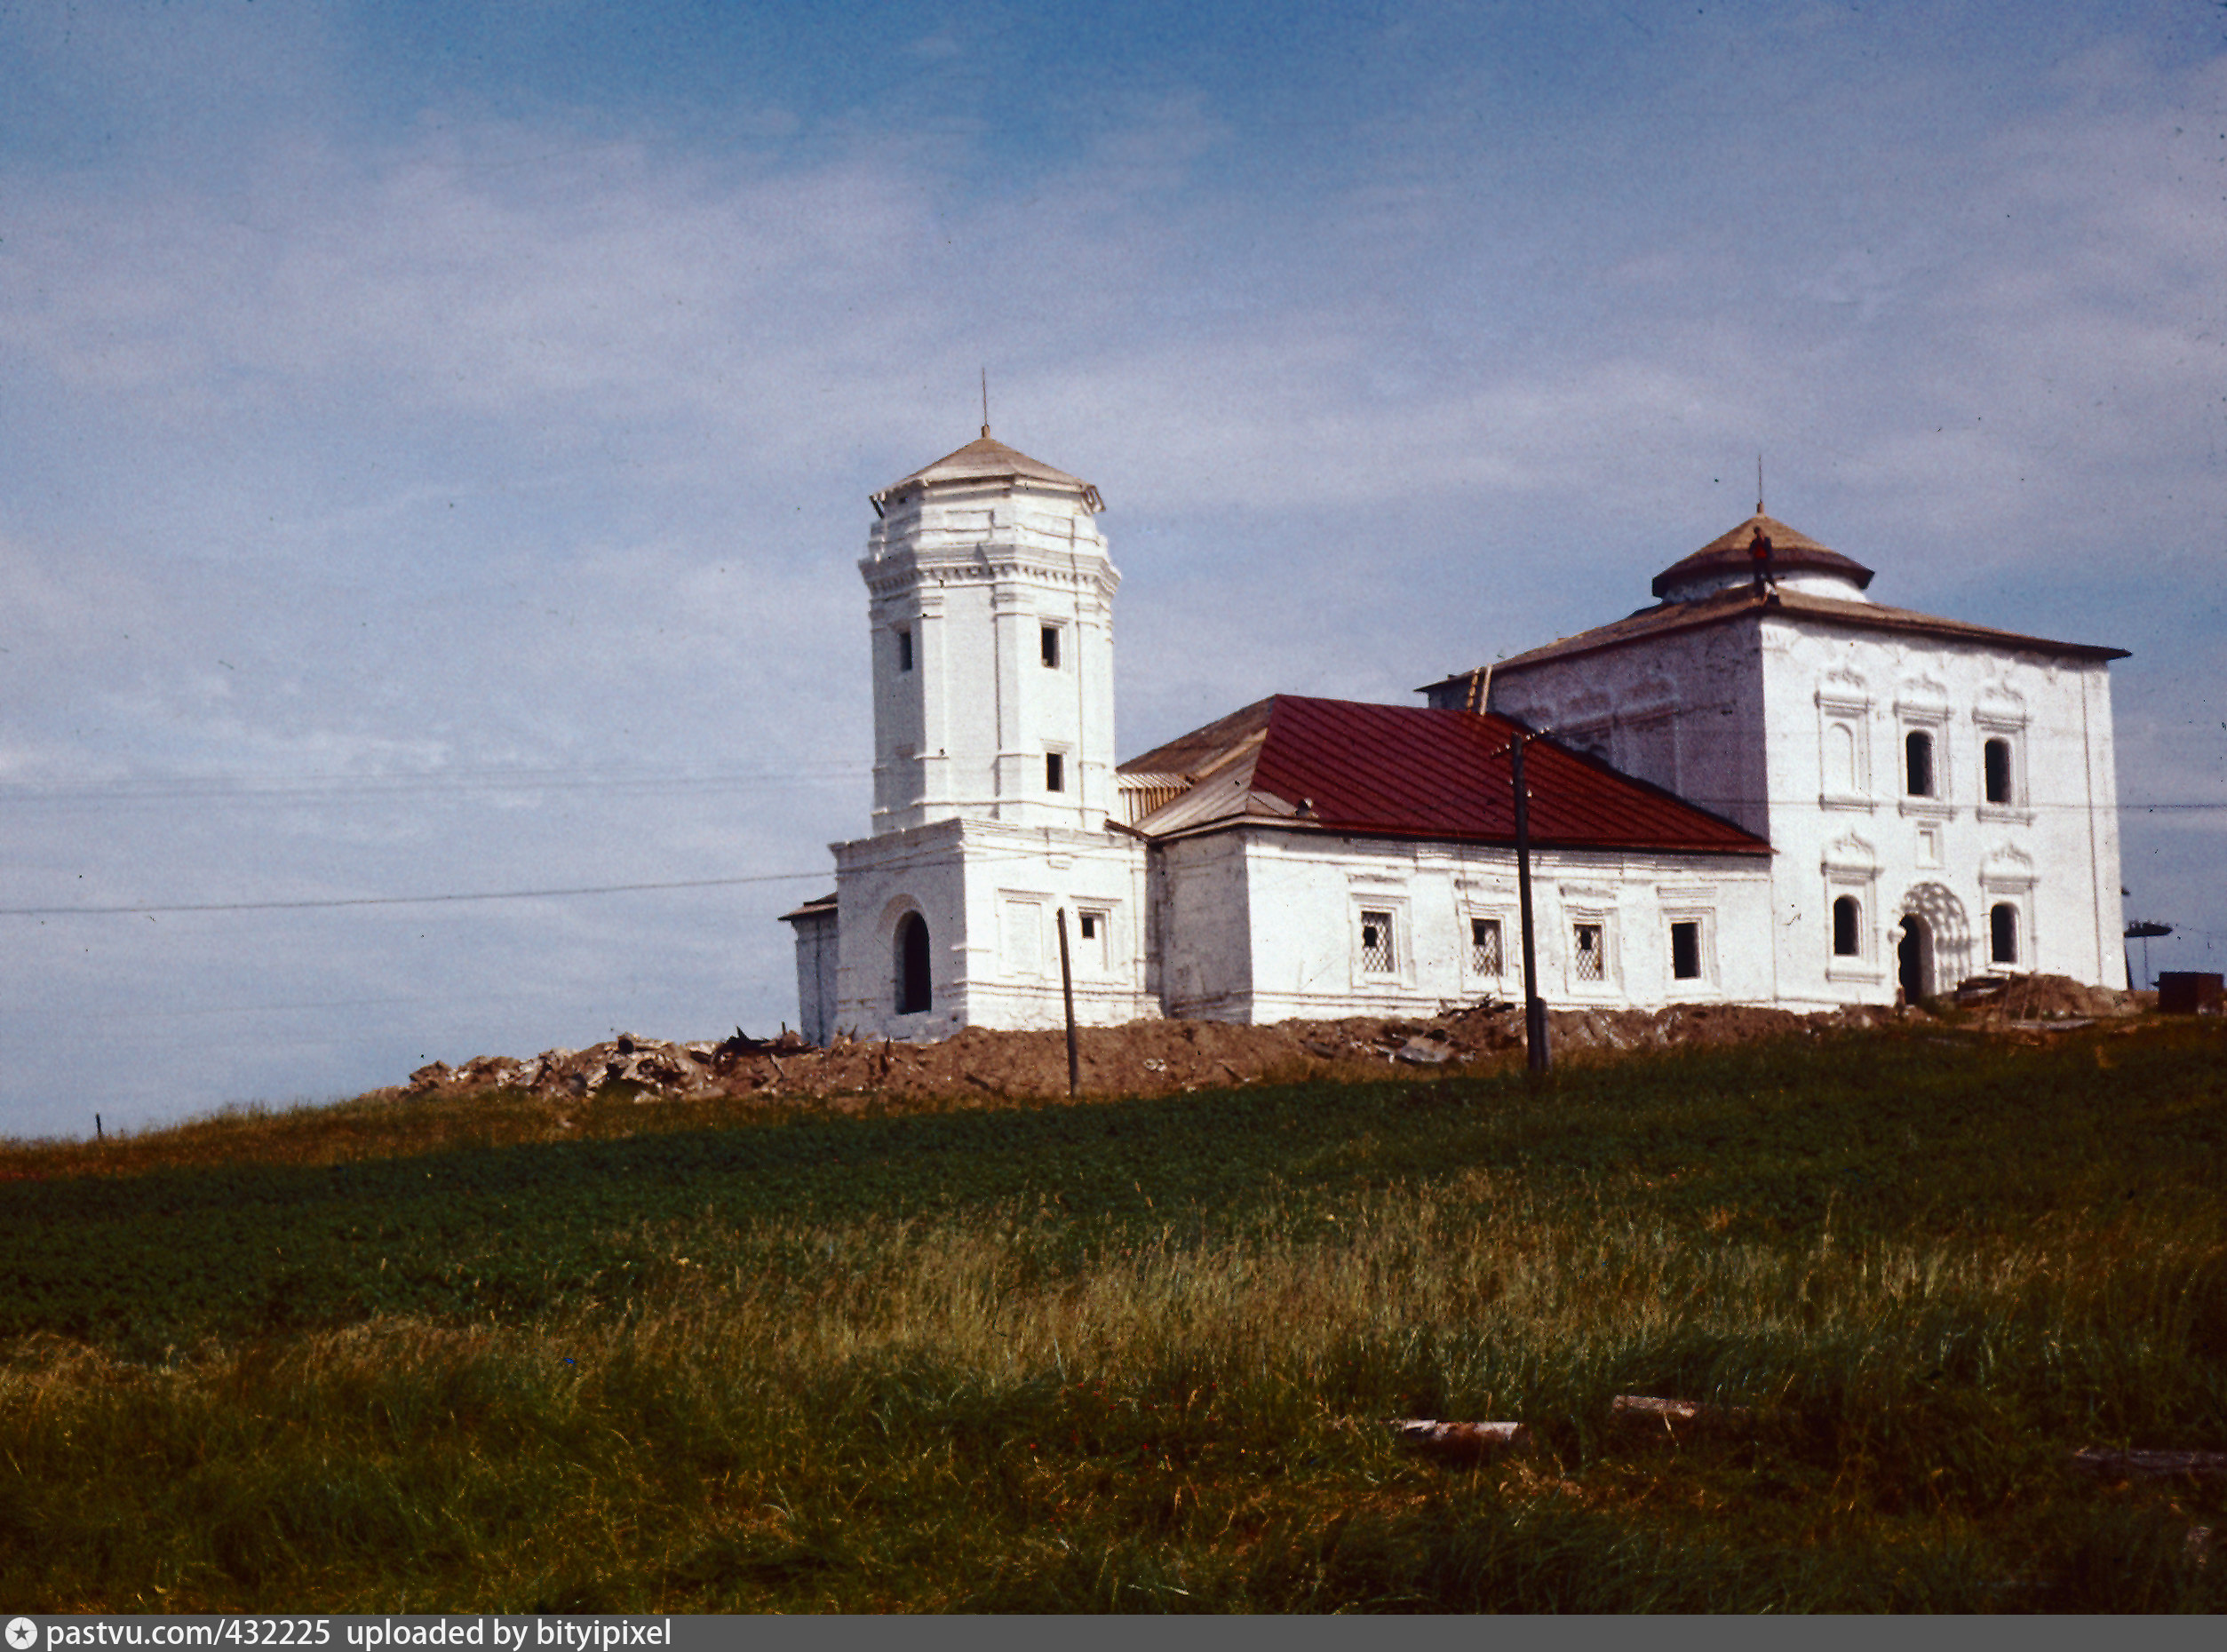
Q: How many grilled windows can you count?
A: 3